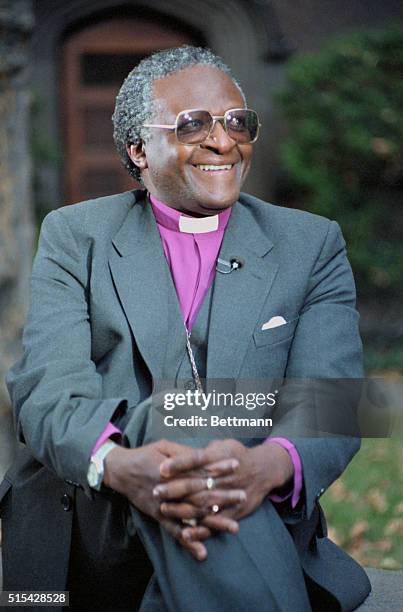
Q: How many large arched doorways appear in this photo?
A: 1